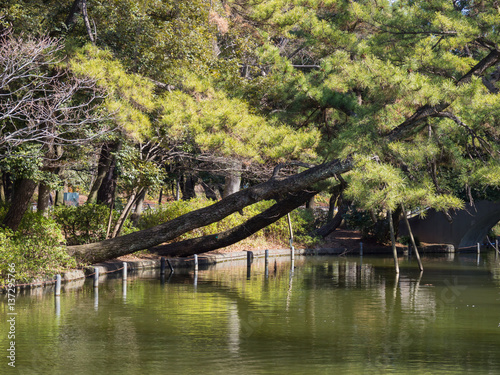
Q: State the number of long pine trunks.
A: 2